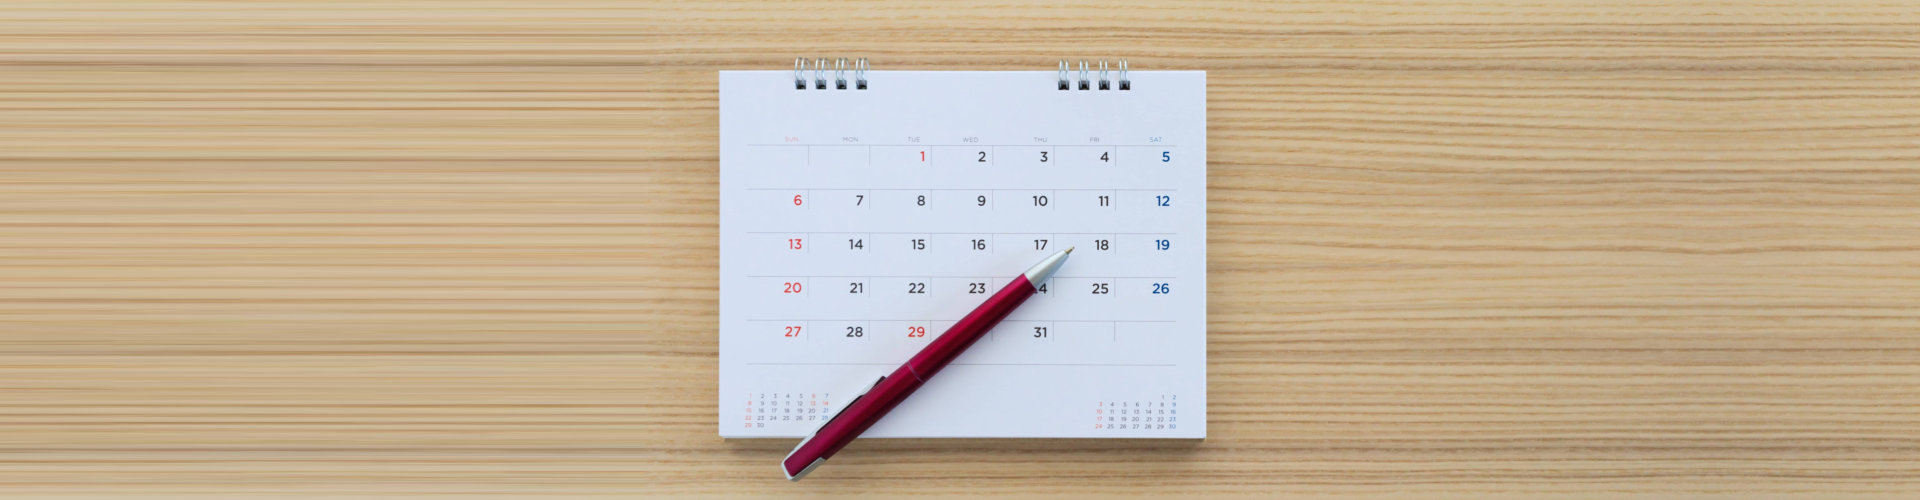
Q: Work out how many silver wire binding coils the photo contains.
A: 8